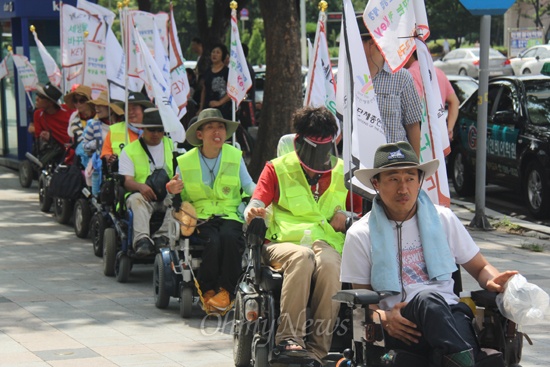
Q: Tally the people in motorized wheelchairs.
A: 8